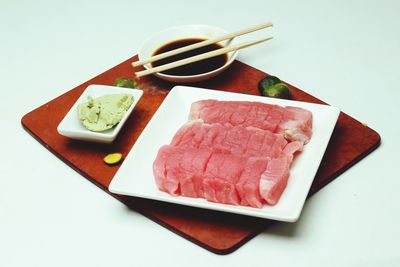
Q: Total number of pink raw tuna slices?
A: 3